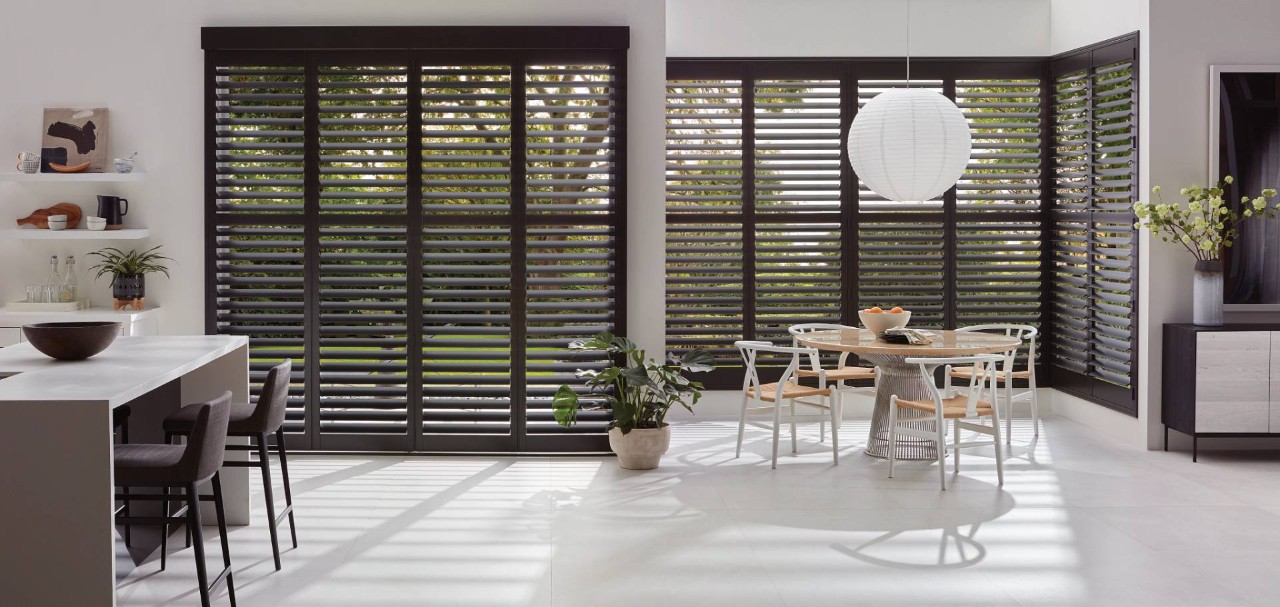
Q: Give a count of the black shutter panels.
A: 10